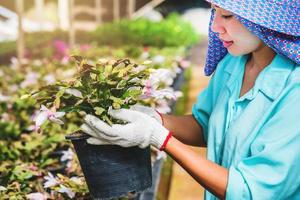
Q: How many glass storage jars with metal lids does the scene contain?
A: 0